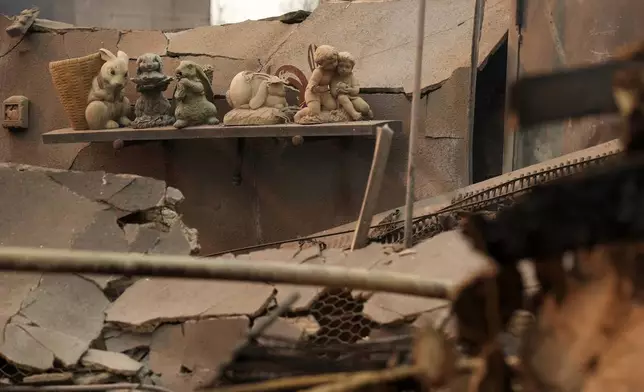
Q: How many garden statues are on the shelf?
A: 5